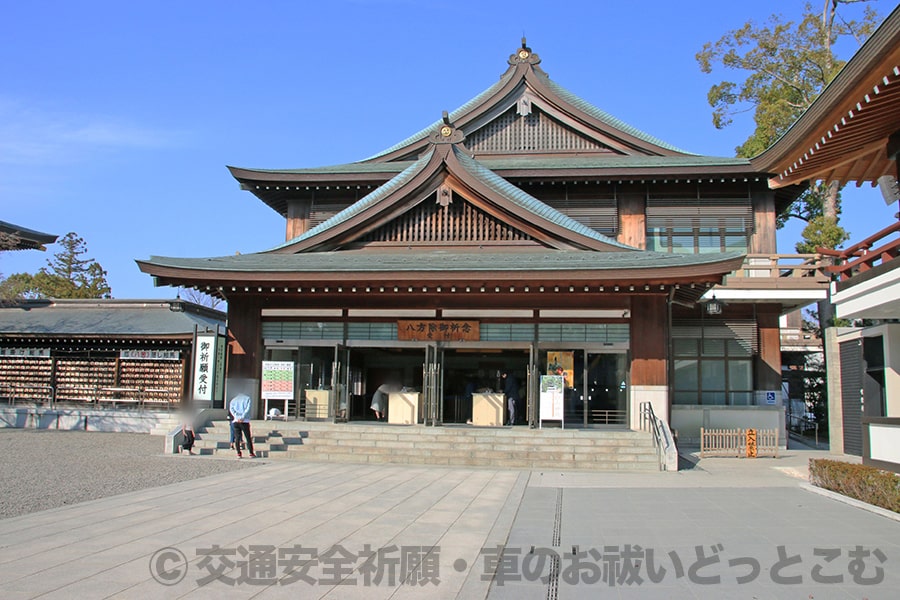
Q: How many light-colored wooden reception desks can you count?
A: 3